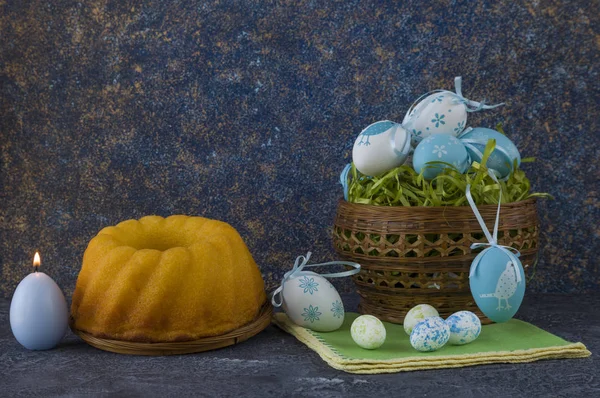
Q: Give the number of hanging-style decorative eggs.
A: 6